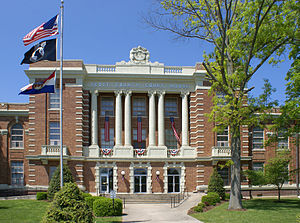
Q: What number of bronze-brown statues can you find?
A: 0